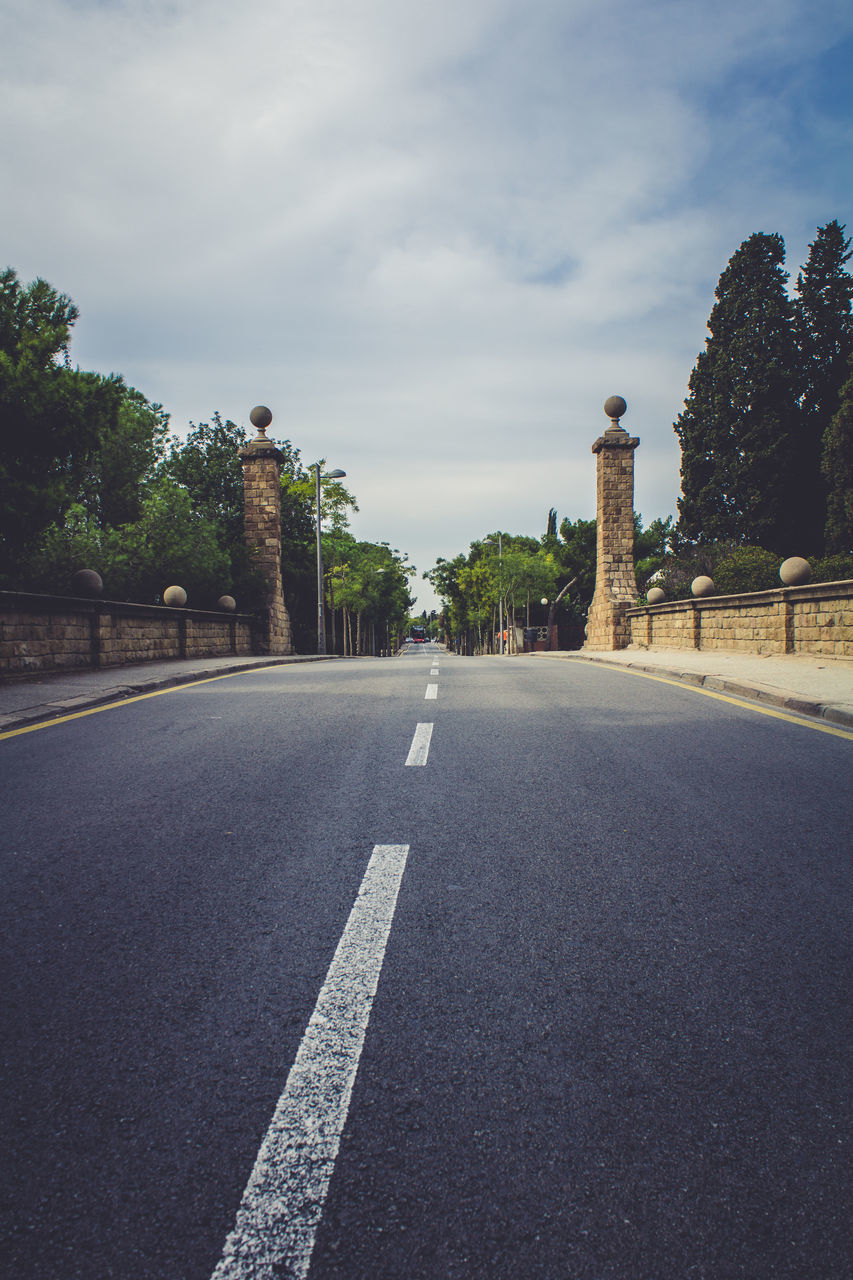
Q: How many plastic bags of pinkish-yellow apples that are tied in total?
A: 0